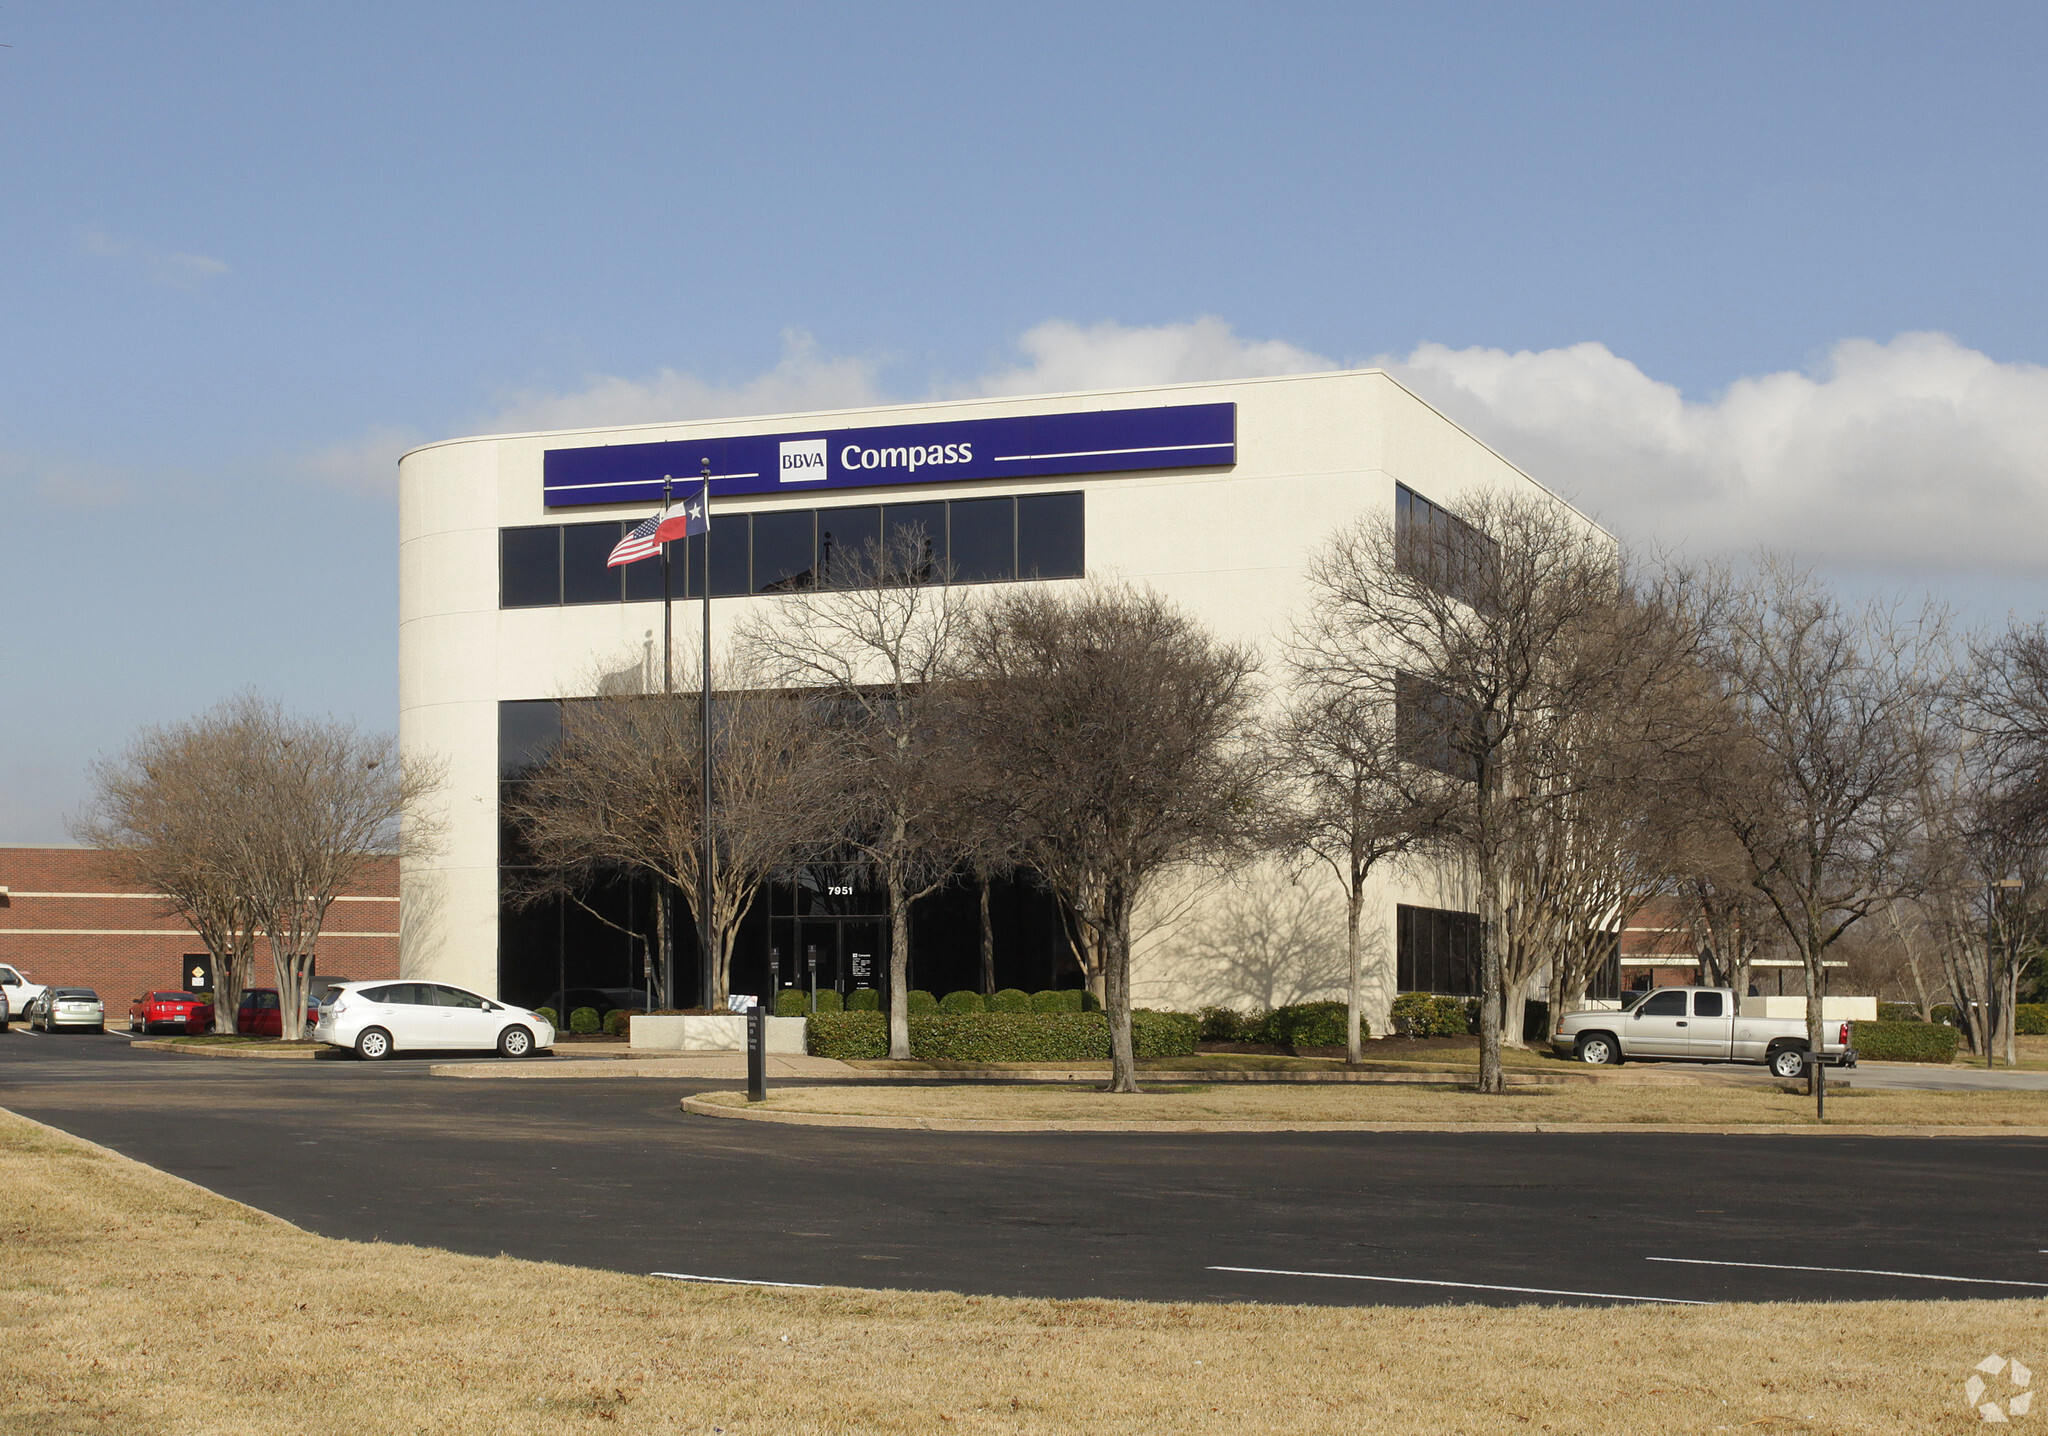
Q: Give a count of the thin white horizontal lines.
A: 2